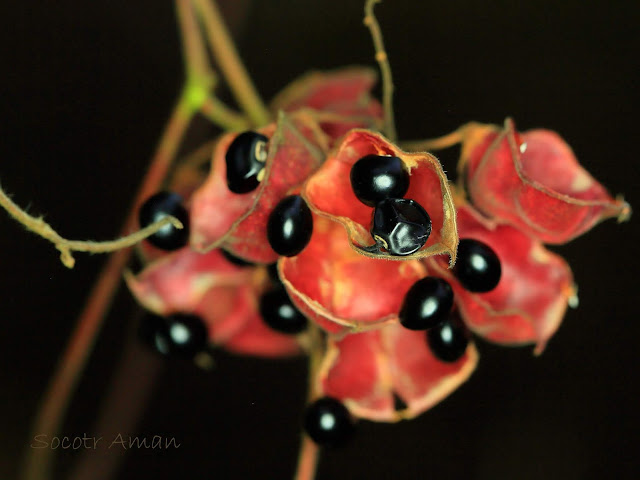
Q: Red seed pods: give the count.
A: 8